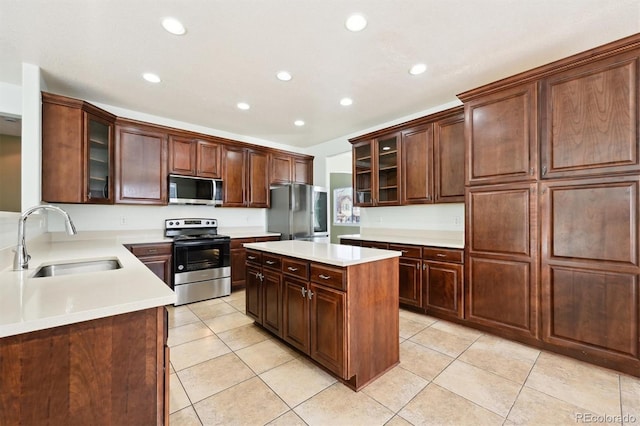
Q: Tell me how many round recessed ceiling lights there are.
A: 8